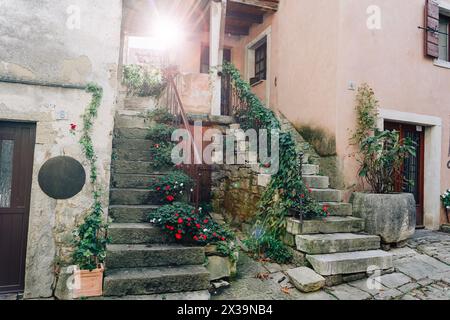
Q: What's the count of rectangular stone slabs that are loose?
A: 1